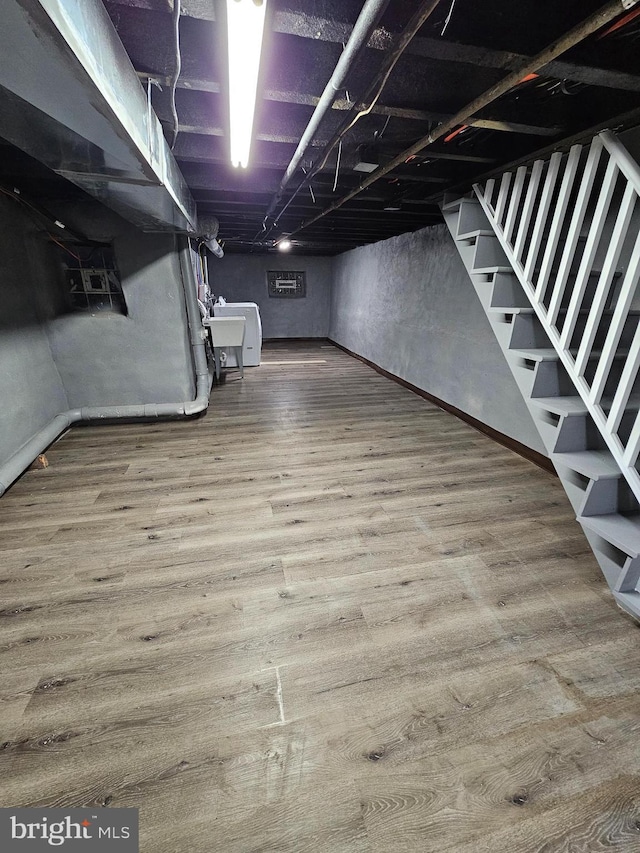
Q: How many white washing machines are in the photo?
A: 1